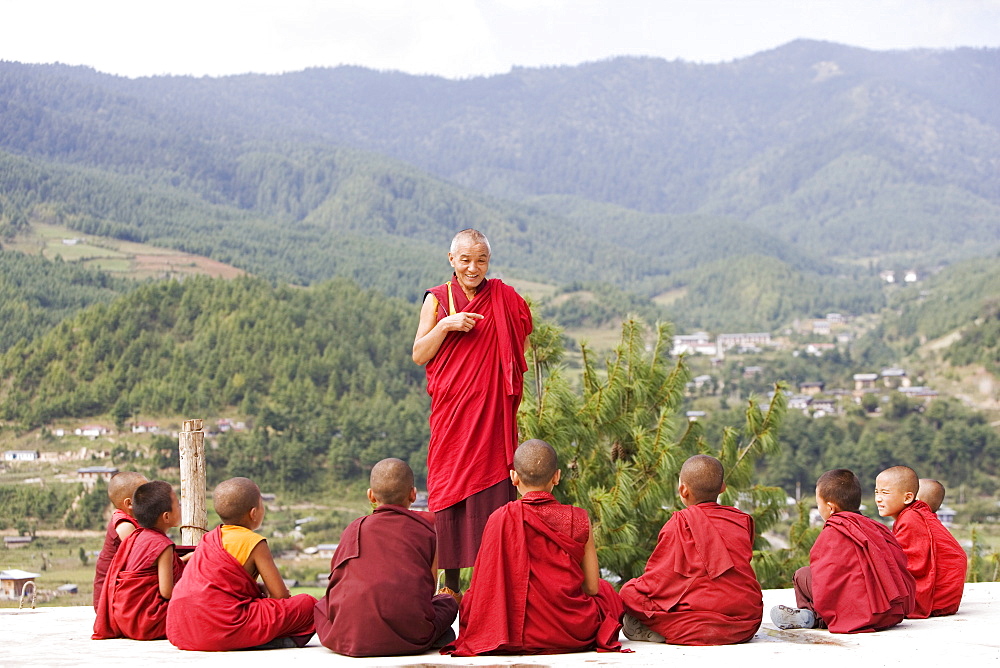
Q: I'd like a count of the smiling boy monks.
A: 1